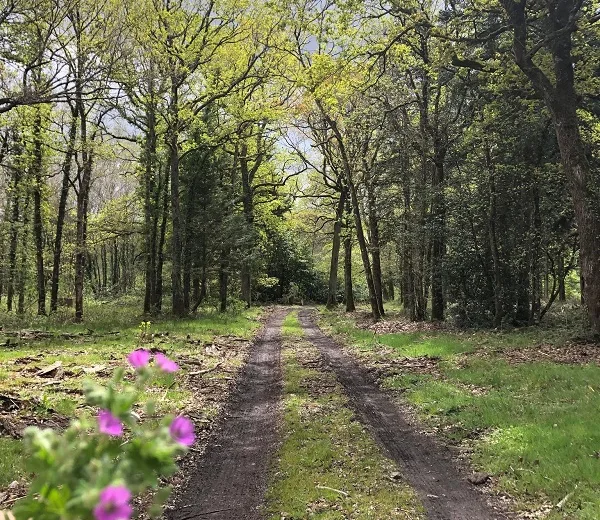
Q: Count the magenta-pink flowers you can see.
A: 5